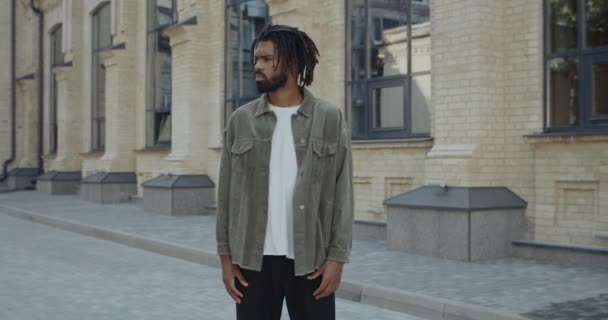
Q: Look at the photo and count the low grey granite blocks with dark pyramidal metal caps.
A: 5